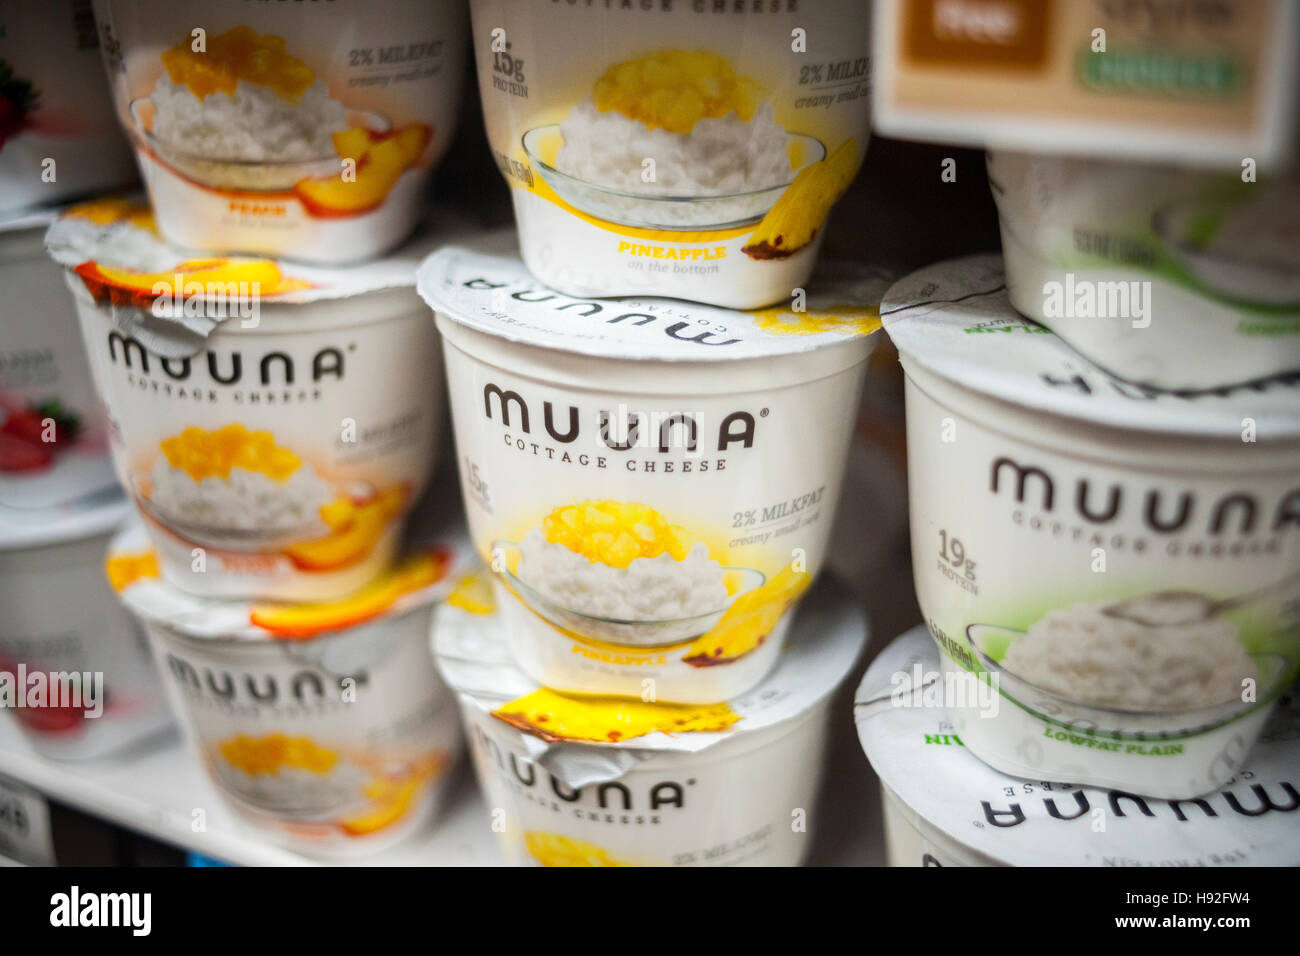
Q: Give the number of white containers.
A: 12